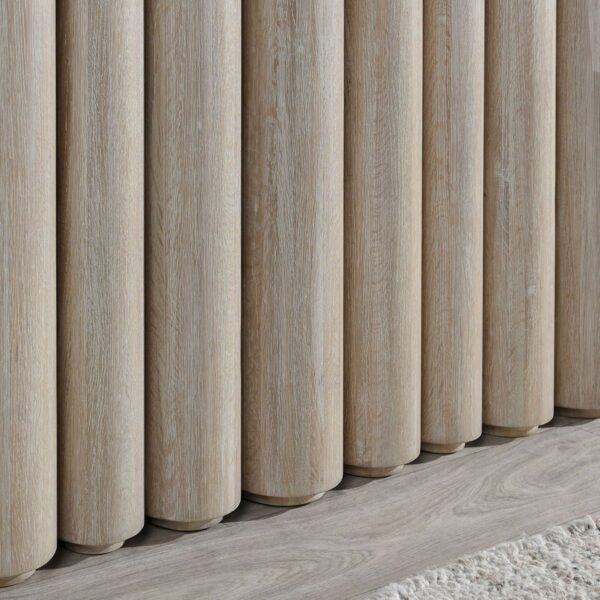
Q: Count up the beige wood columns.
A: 8